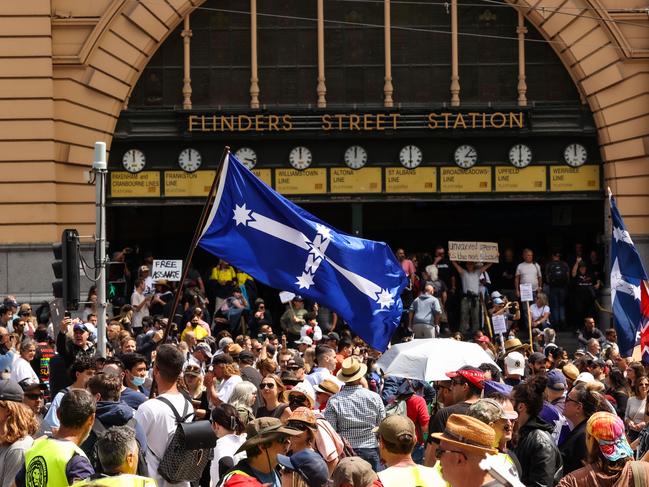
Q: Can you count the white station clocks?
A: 9